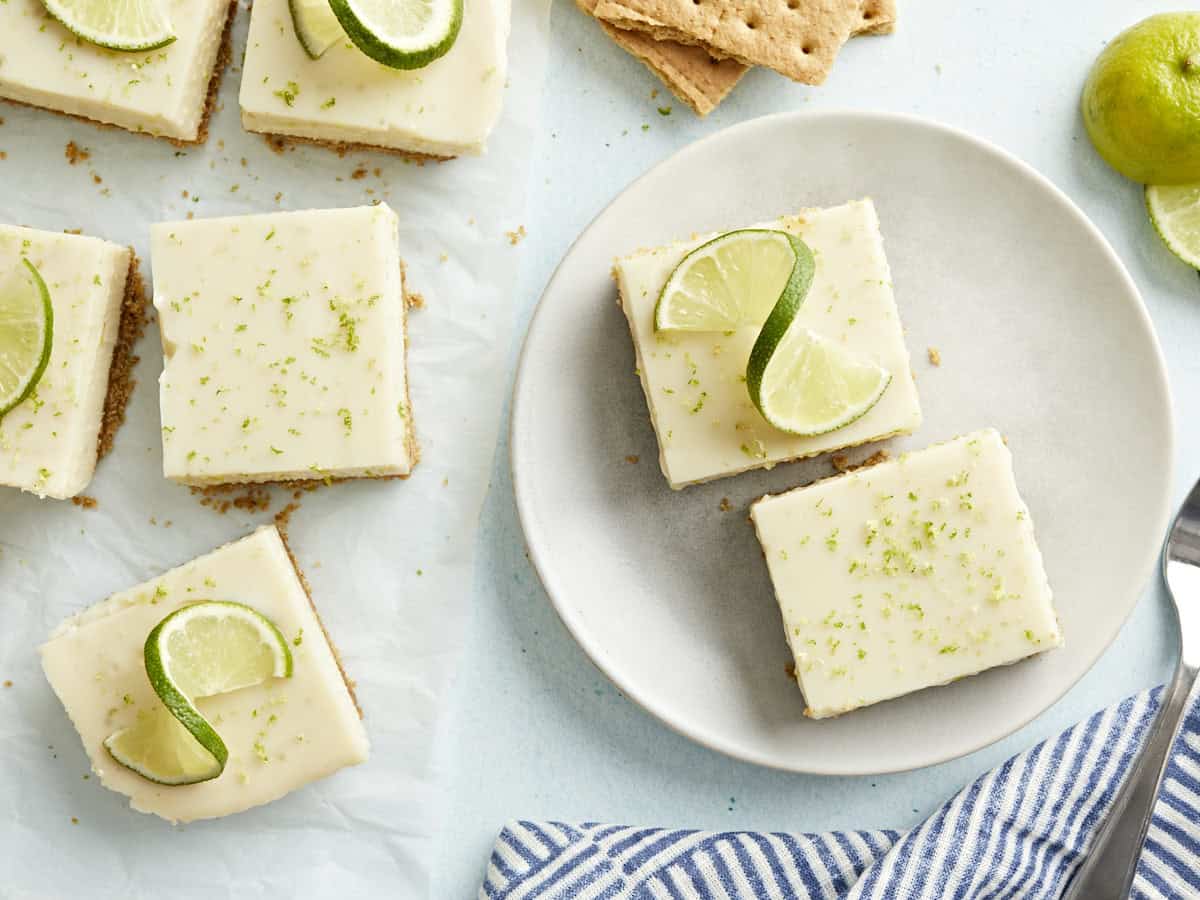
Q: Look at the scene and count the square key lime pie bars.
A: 7